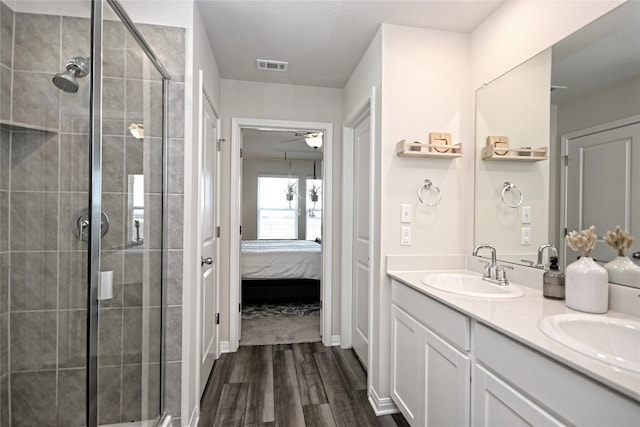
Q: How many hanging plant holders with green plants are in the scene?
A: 2